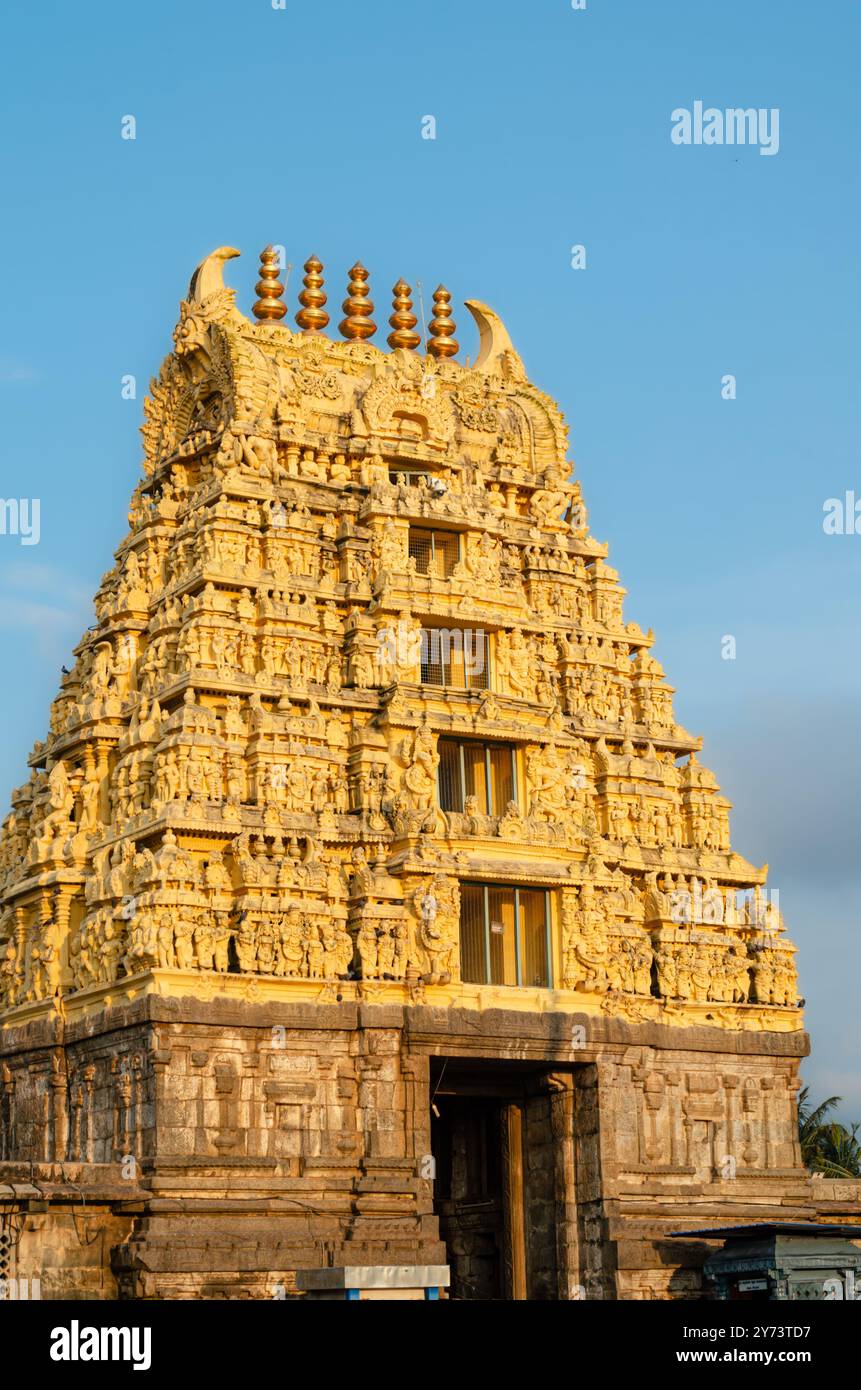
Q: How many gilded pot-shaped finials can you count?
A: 5